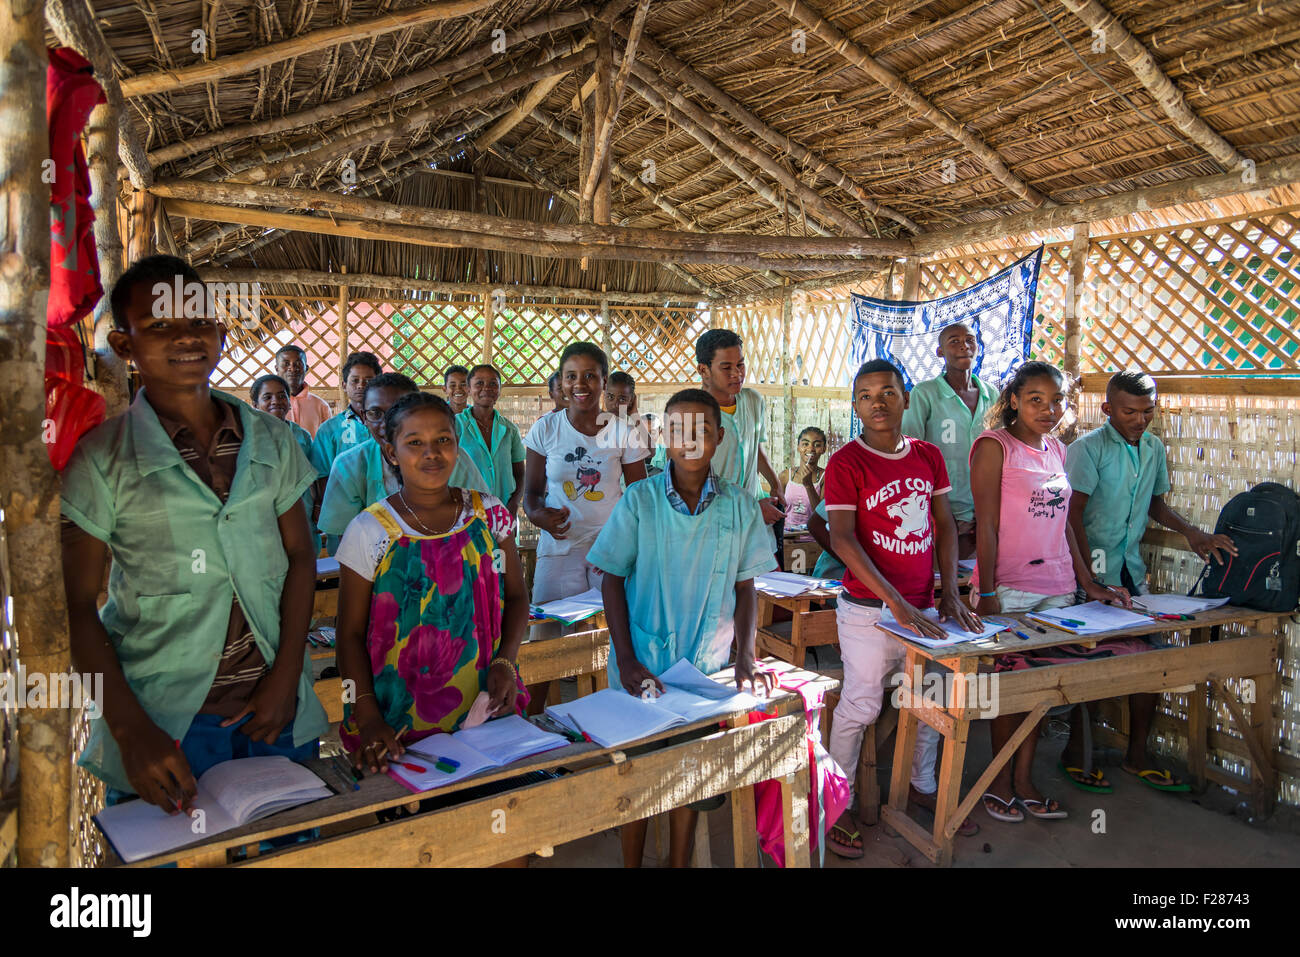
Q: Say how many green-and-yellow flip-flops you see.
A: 2